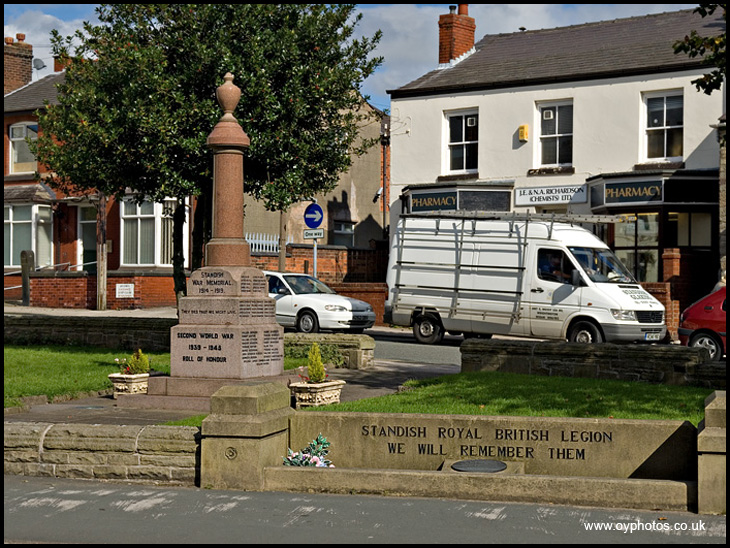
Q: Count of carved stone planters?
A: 2